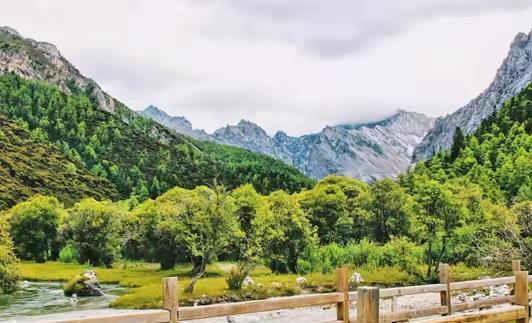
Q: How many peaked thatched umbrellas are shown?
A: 0